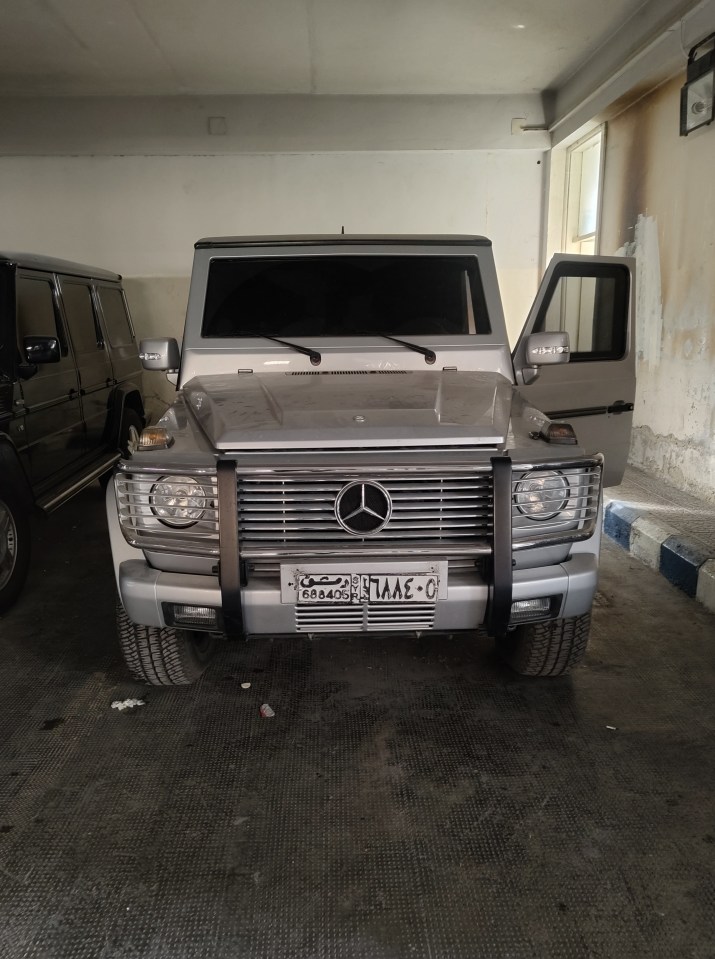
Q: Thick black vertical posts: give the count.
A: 2